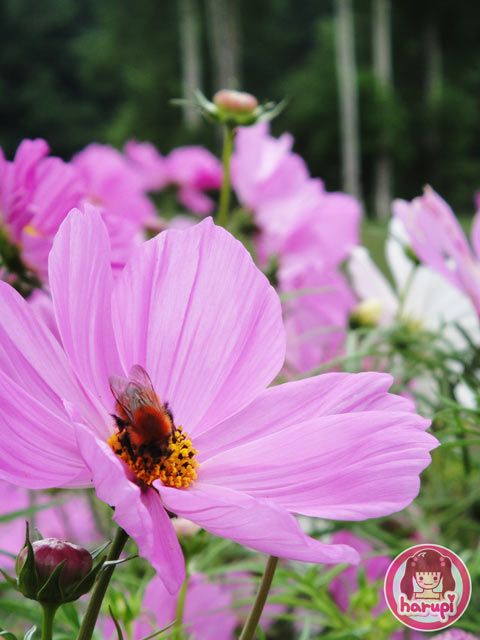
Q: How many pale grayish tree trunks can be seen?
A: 5